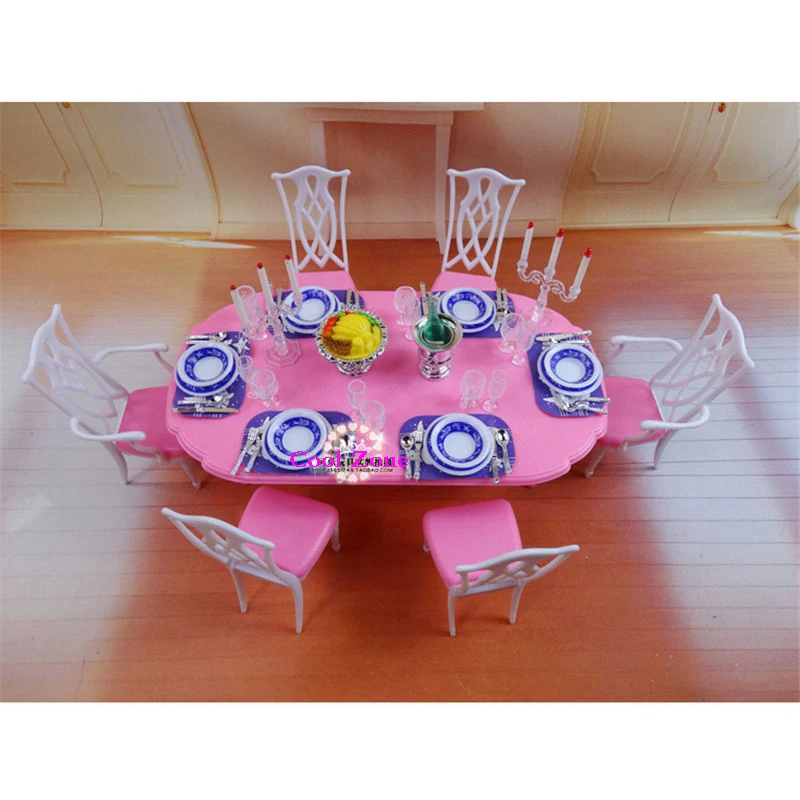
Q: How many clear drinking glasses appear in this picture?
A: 12